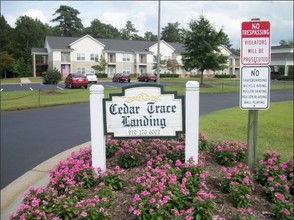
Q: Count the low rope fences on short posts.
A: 1